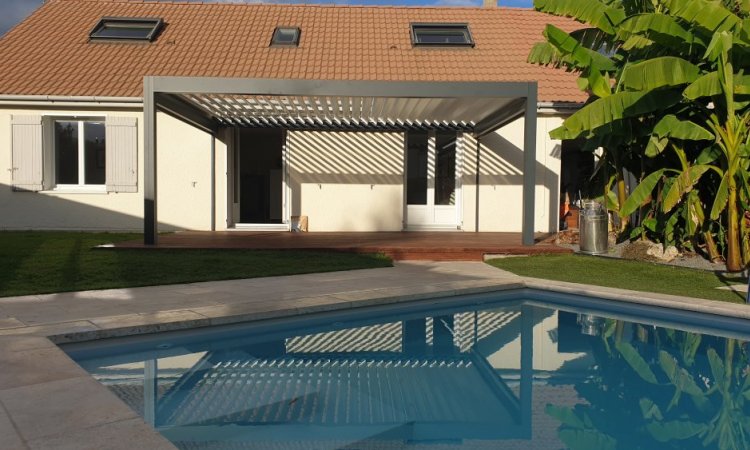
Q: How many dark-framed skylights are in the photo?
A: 3